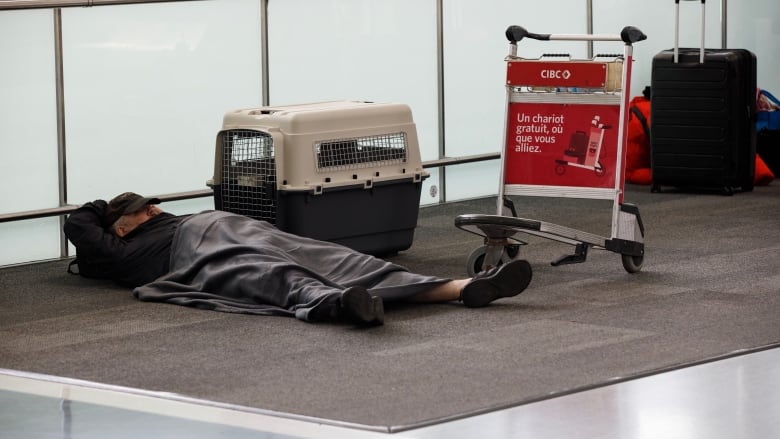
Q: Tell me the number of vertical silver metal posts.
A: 5